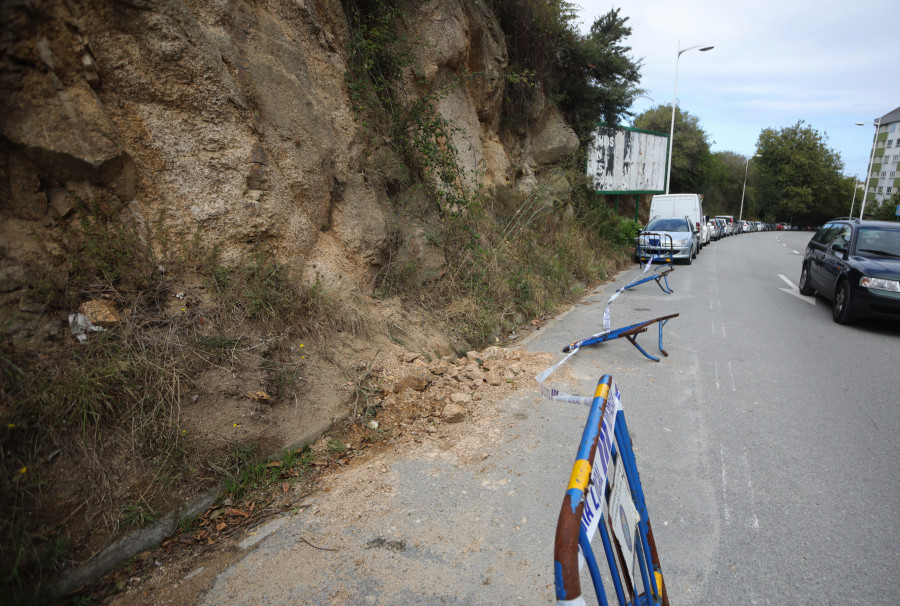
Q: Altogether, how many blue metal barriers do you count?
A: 4